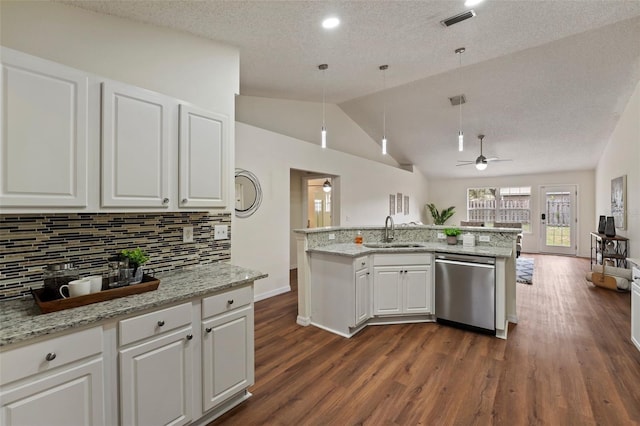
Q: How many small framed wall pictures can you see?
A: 3